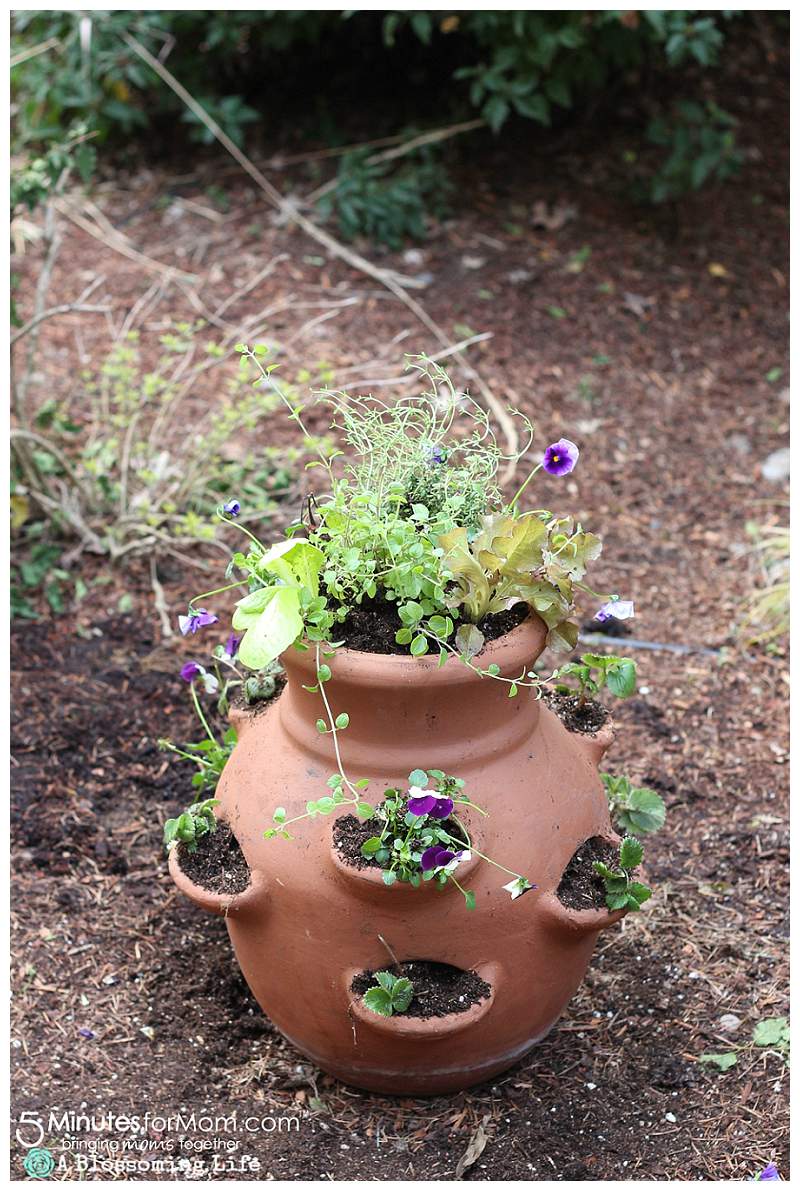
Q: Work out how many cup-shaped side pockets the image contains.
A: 6